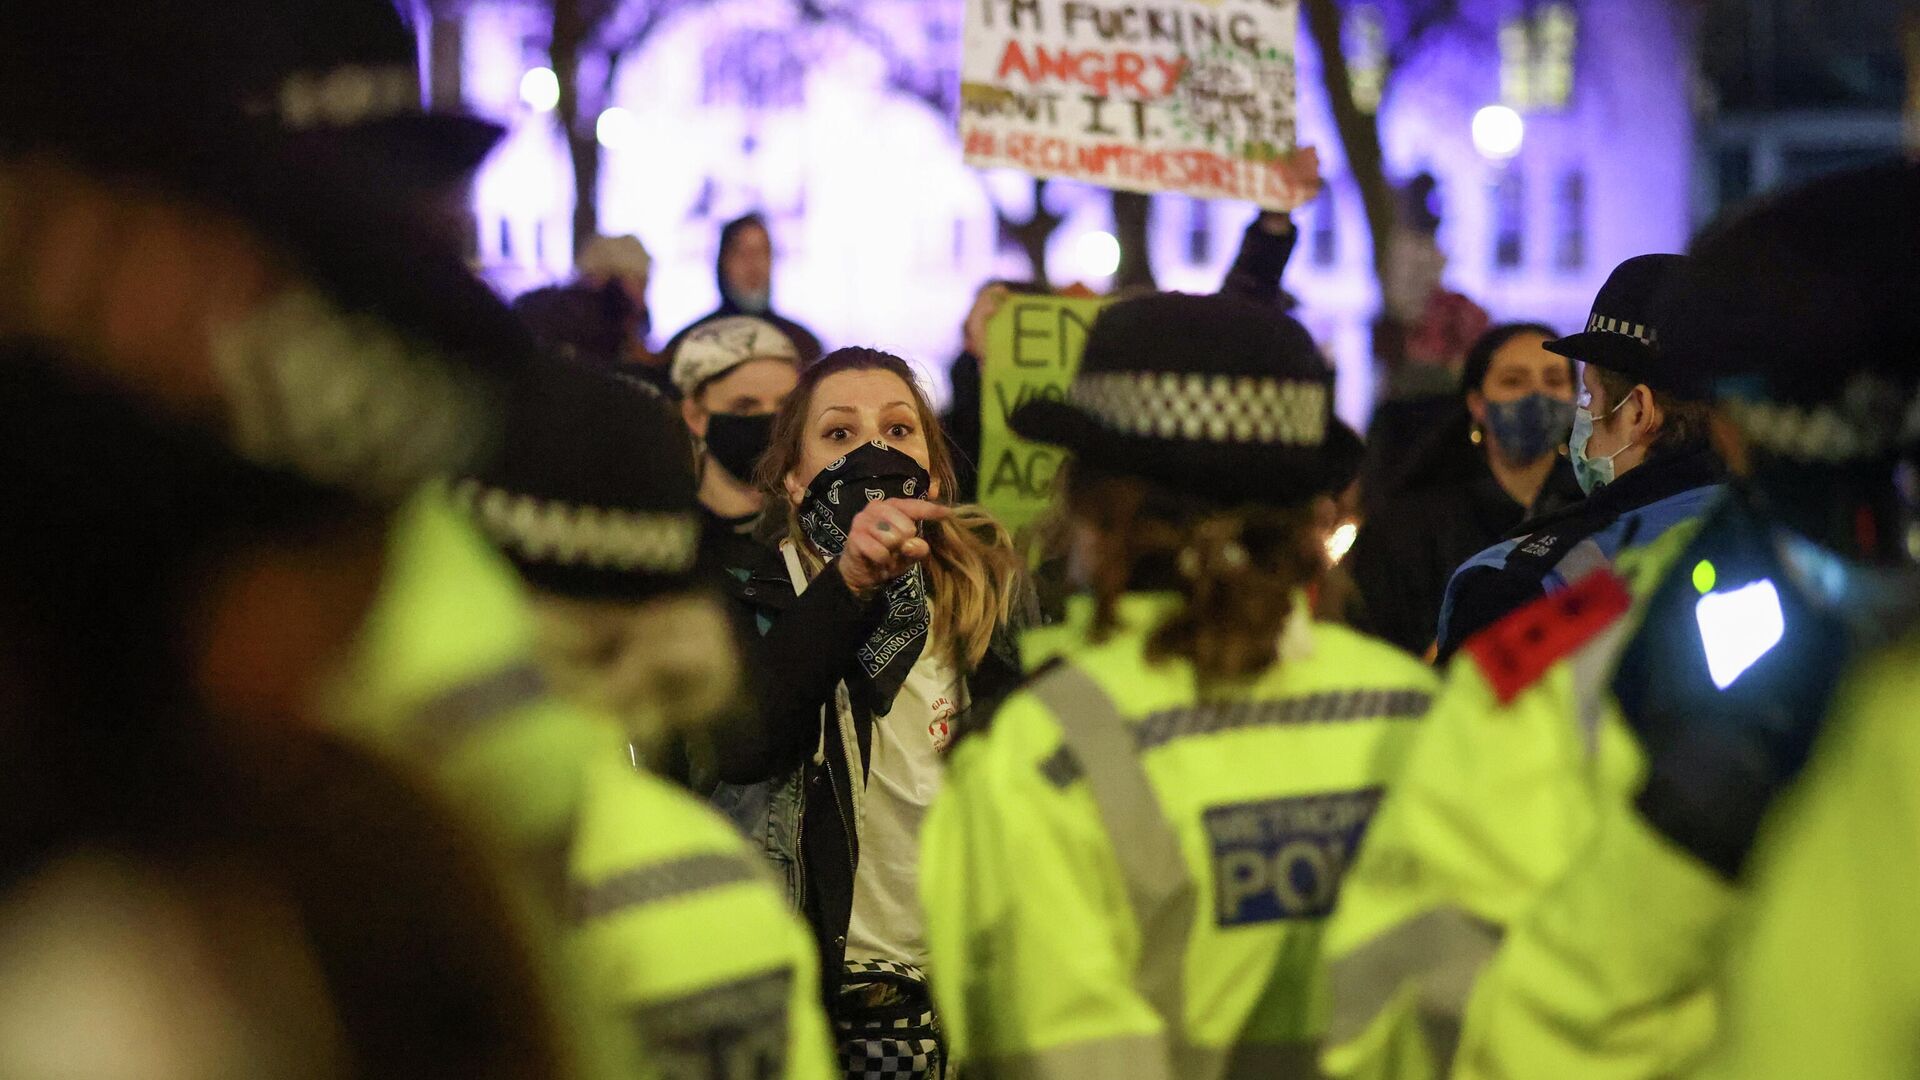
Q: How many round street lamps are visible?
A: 4